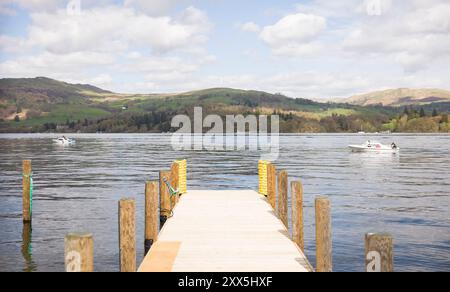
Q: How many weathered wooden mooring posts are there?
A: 11